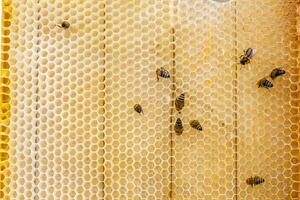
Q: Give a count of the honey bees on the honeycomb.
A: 10